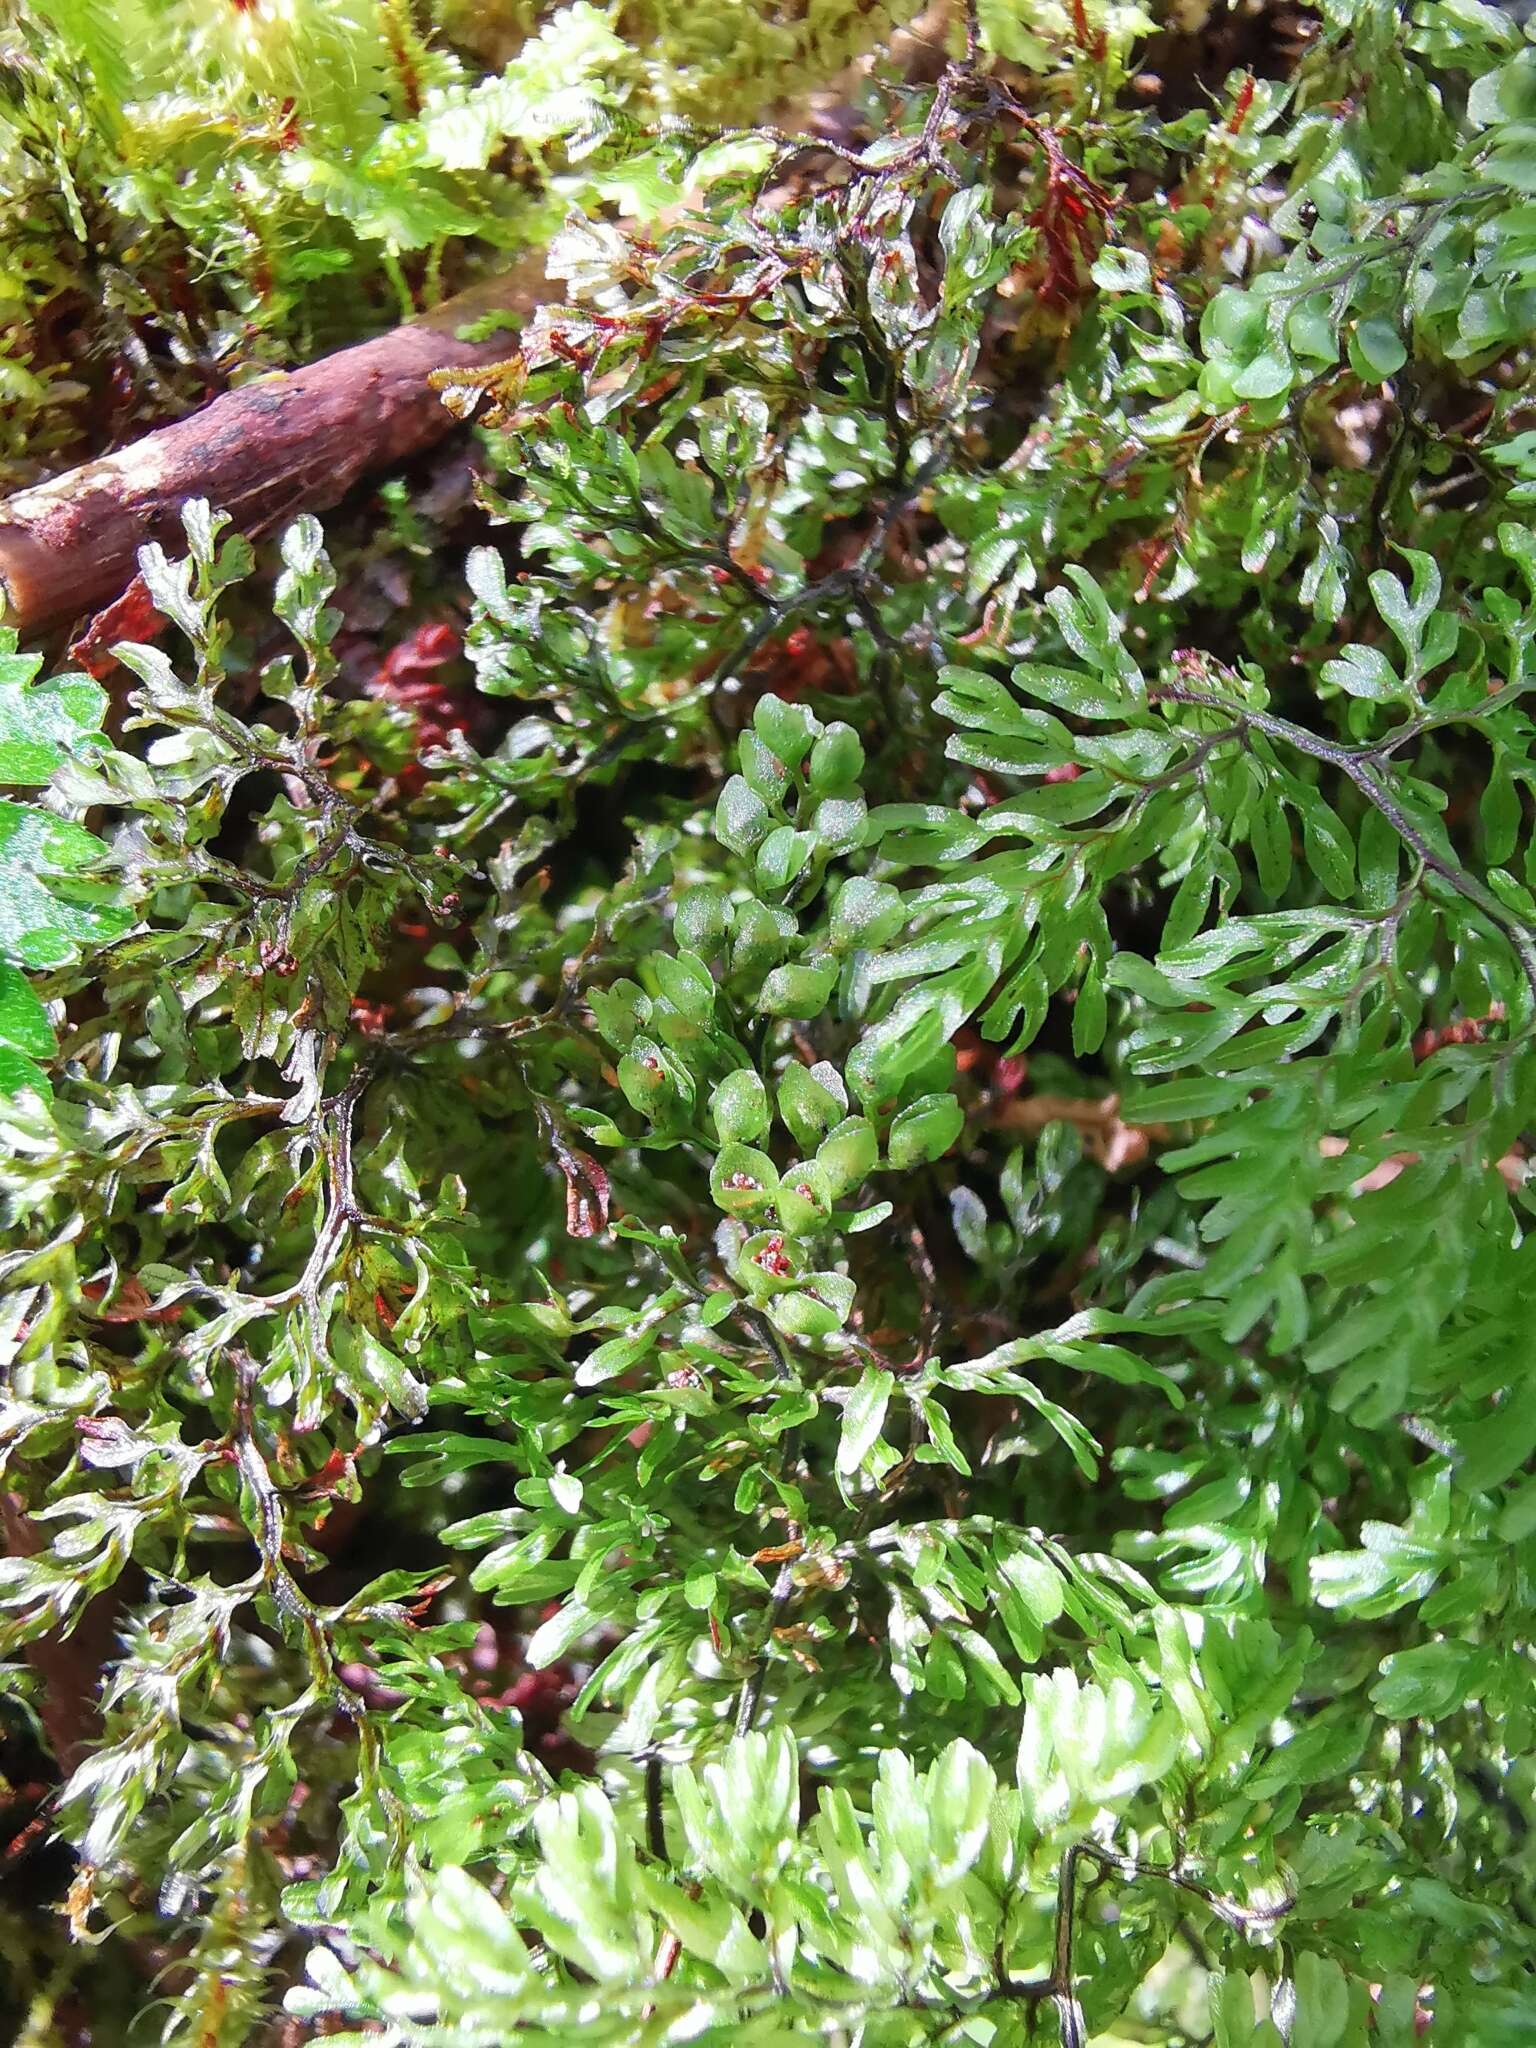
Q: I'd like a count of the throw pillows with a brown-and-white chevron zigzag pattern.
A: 0